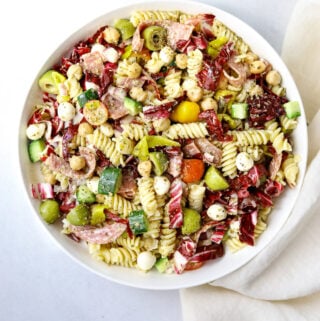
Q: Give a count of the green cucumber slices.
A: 9